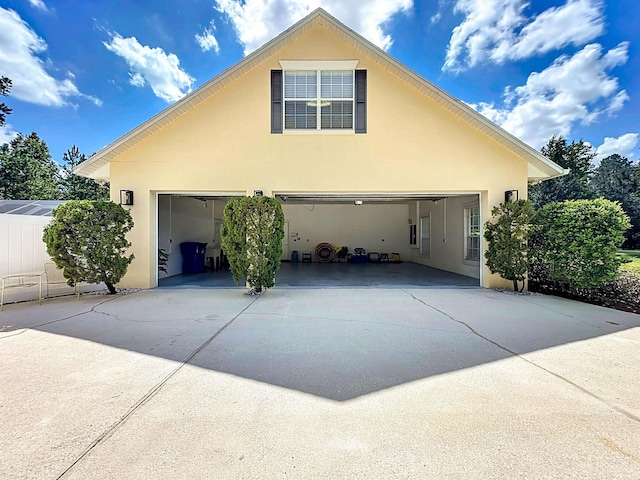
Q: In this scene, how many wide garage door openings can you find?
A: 2